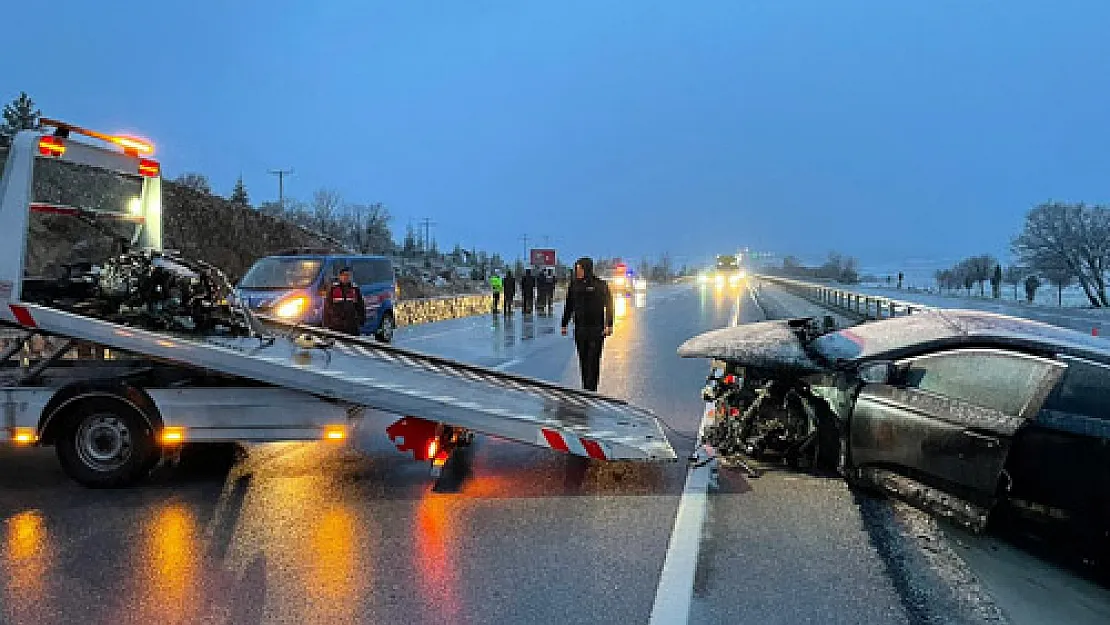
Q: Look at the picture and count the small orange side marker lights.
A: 3